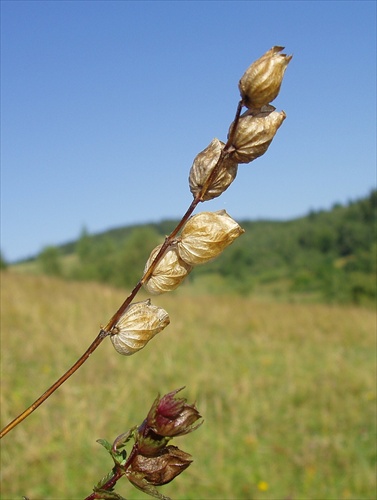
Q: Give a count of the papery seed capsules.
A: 6